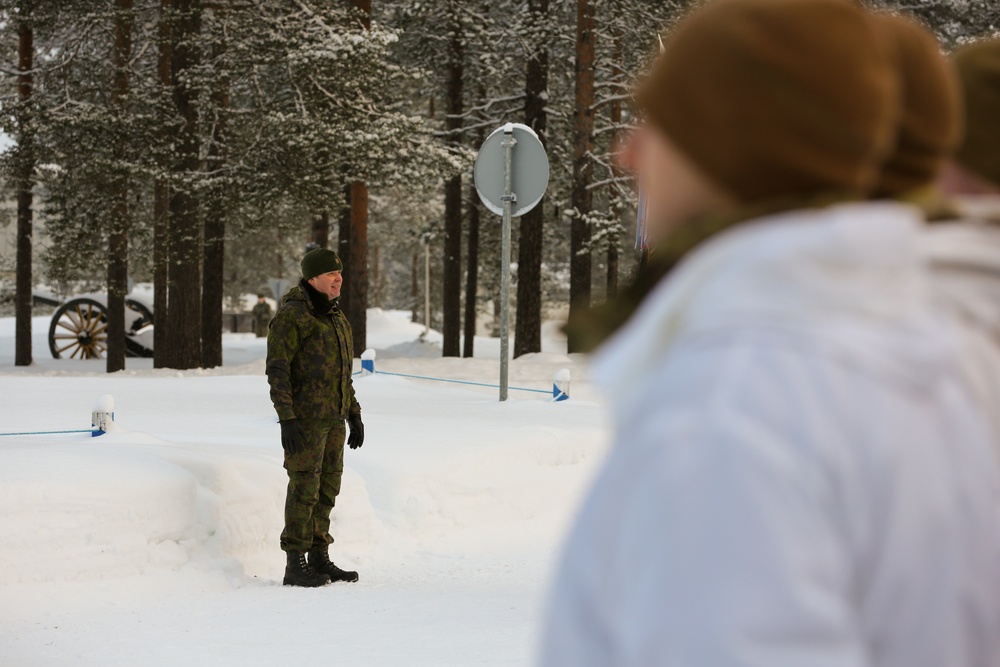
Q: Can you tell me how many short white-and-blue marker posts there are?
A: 3